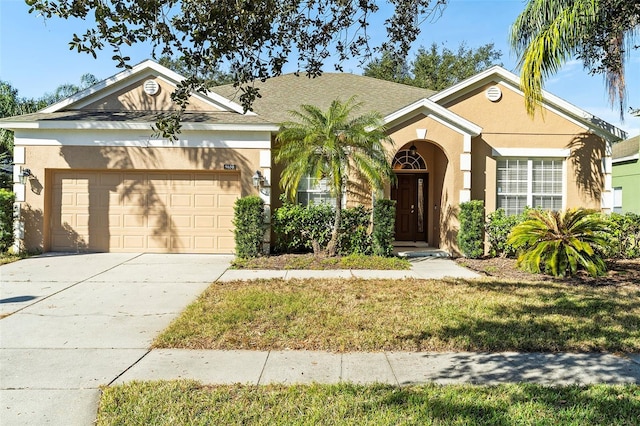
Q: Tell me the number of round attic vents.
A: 2